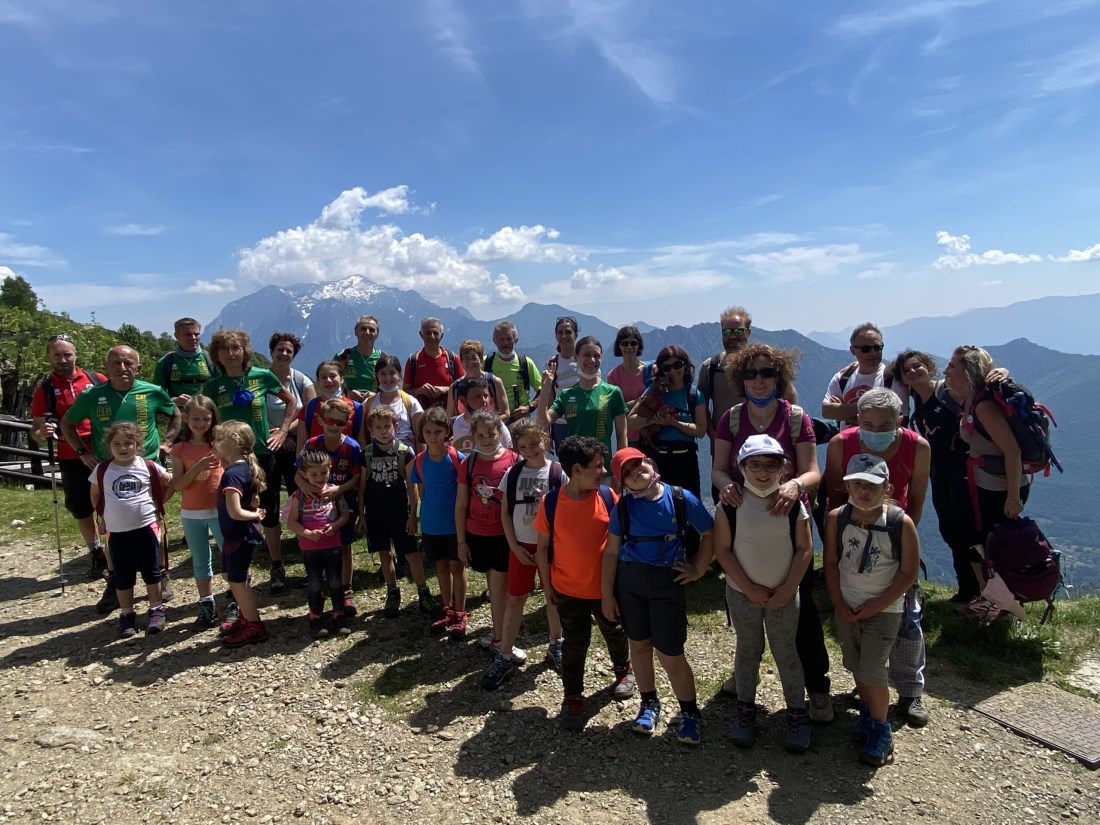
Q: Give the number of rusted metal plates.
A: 1